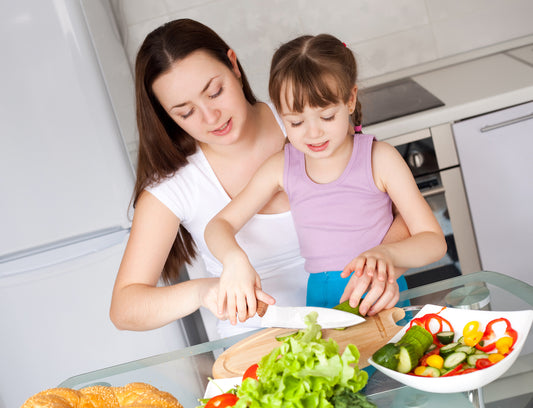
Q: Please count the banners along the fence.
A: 0